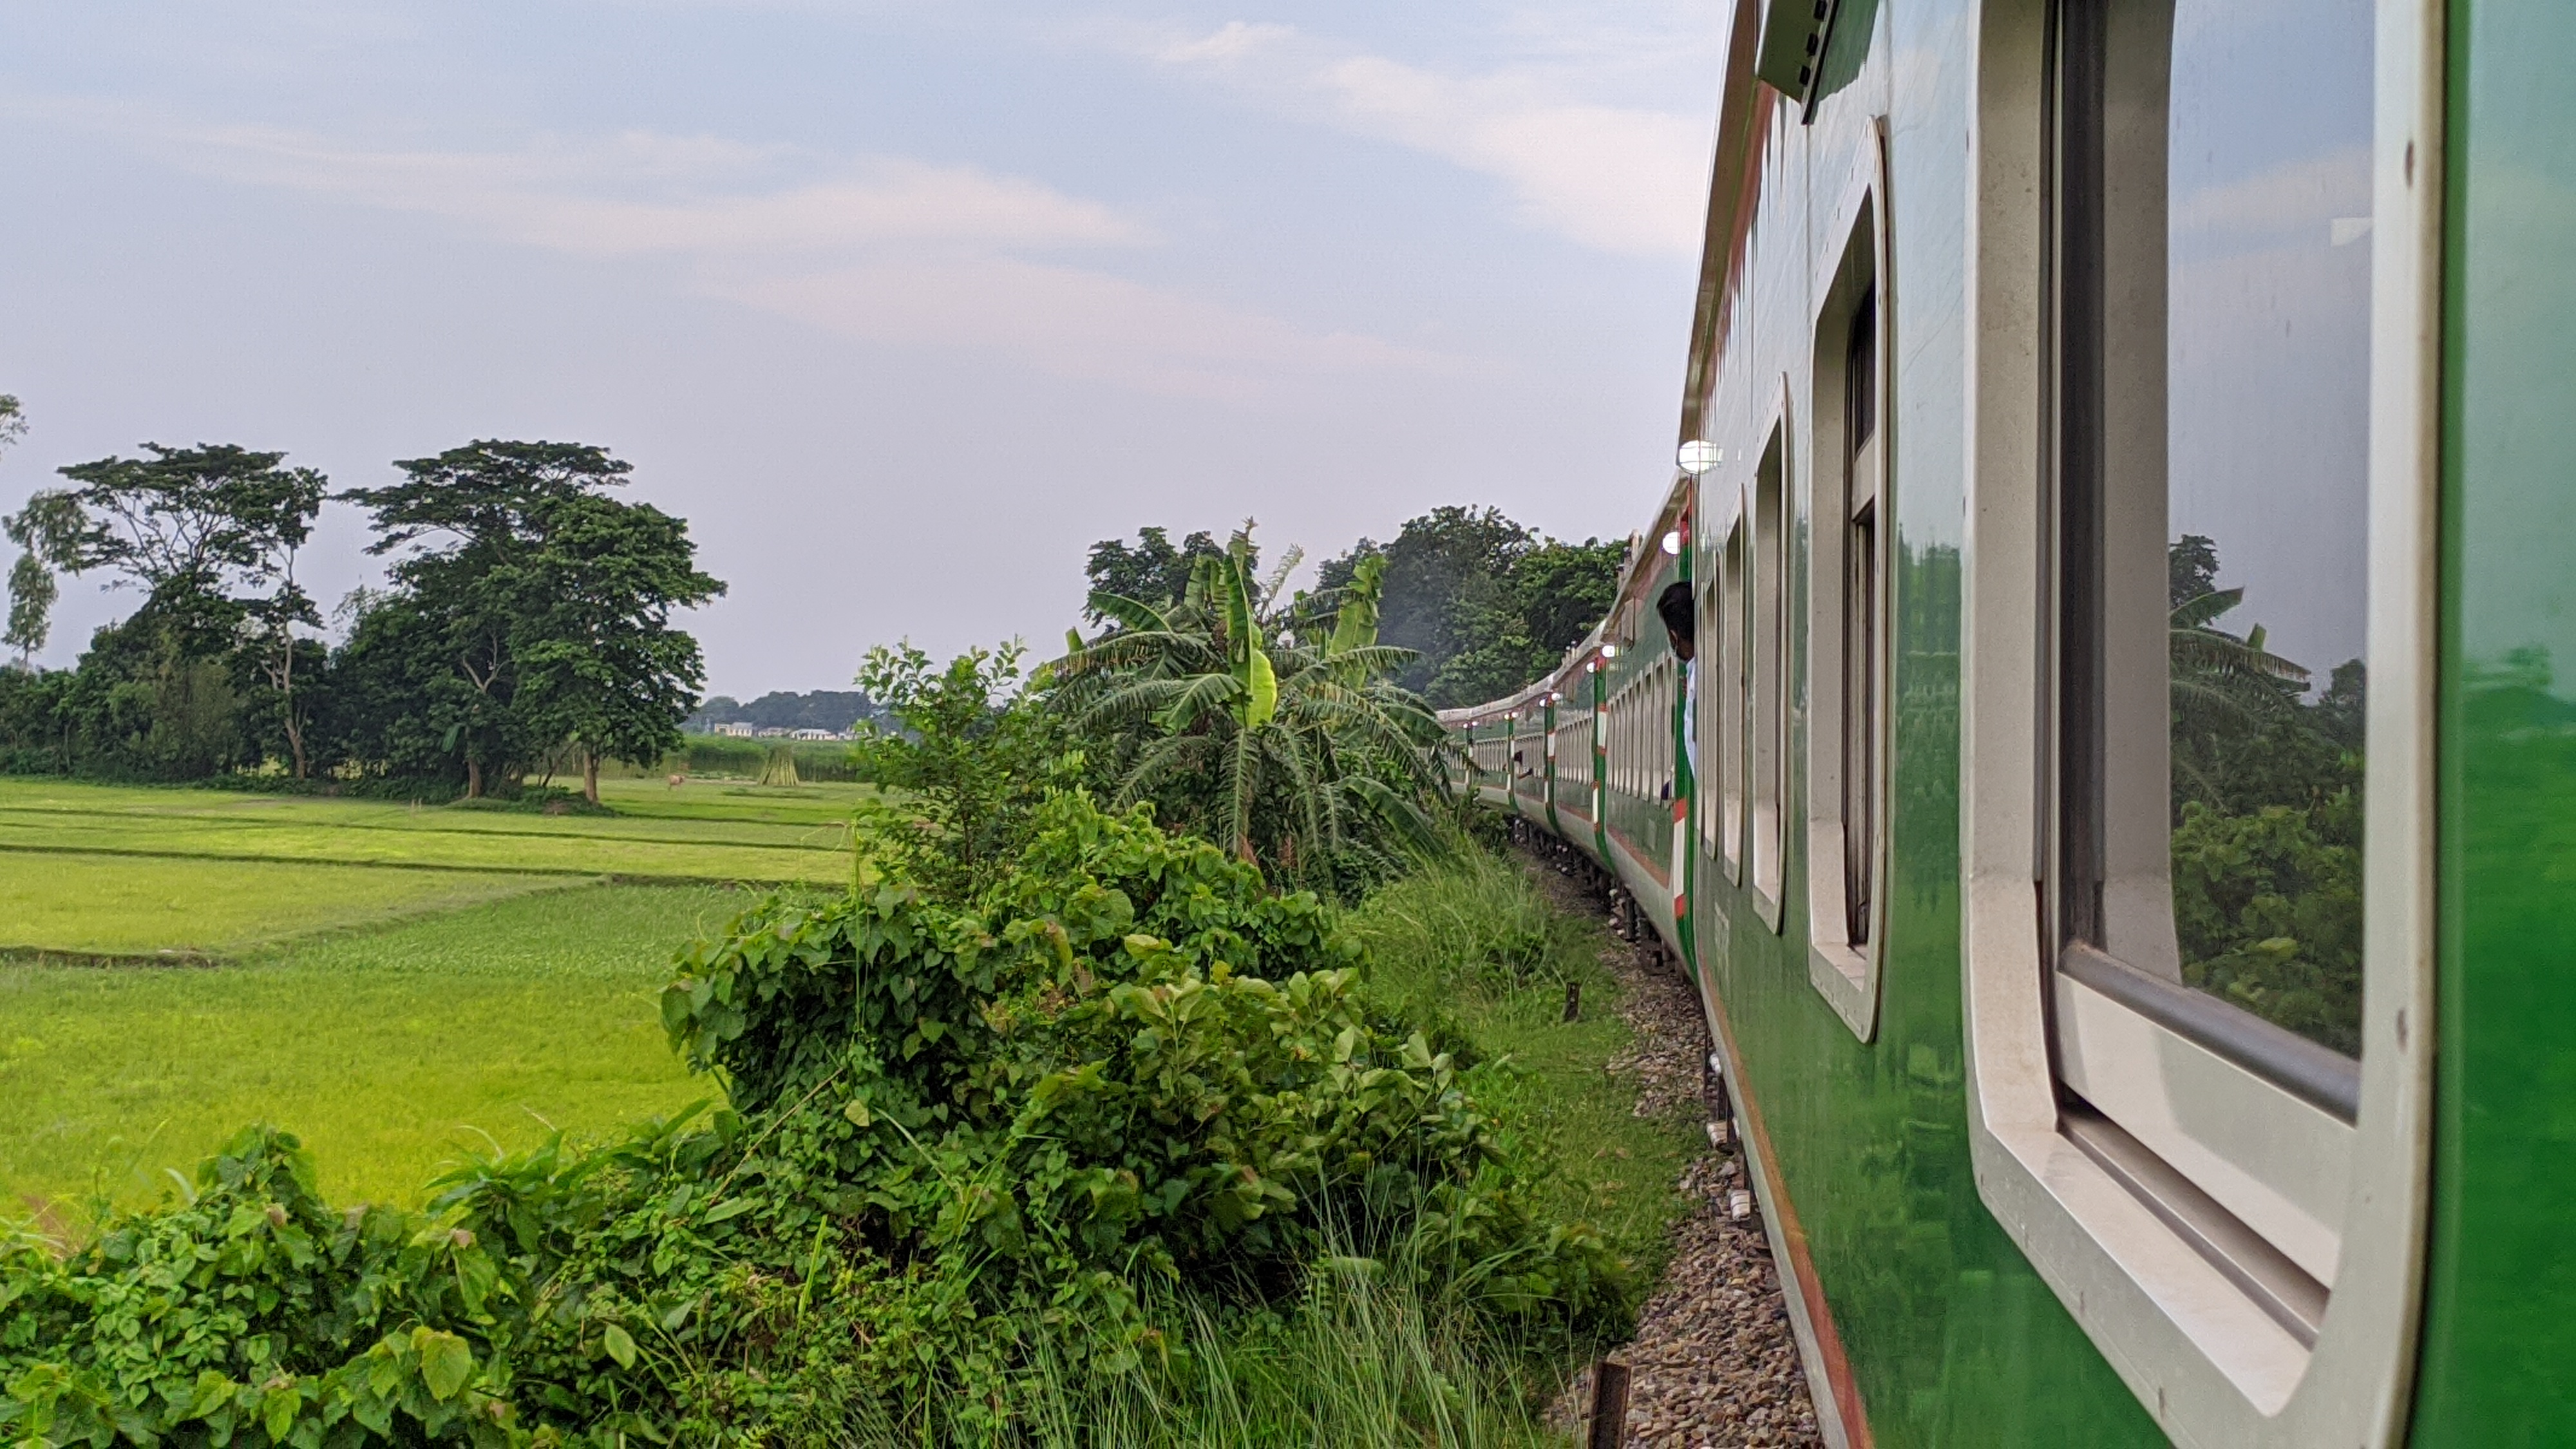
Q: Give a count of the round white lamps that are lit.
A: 10